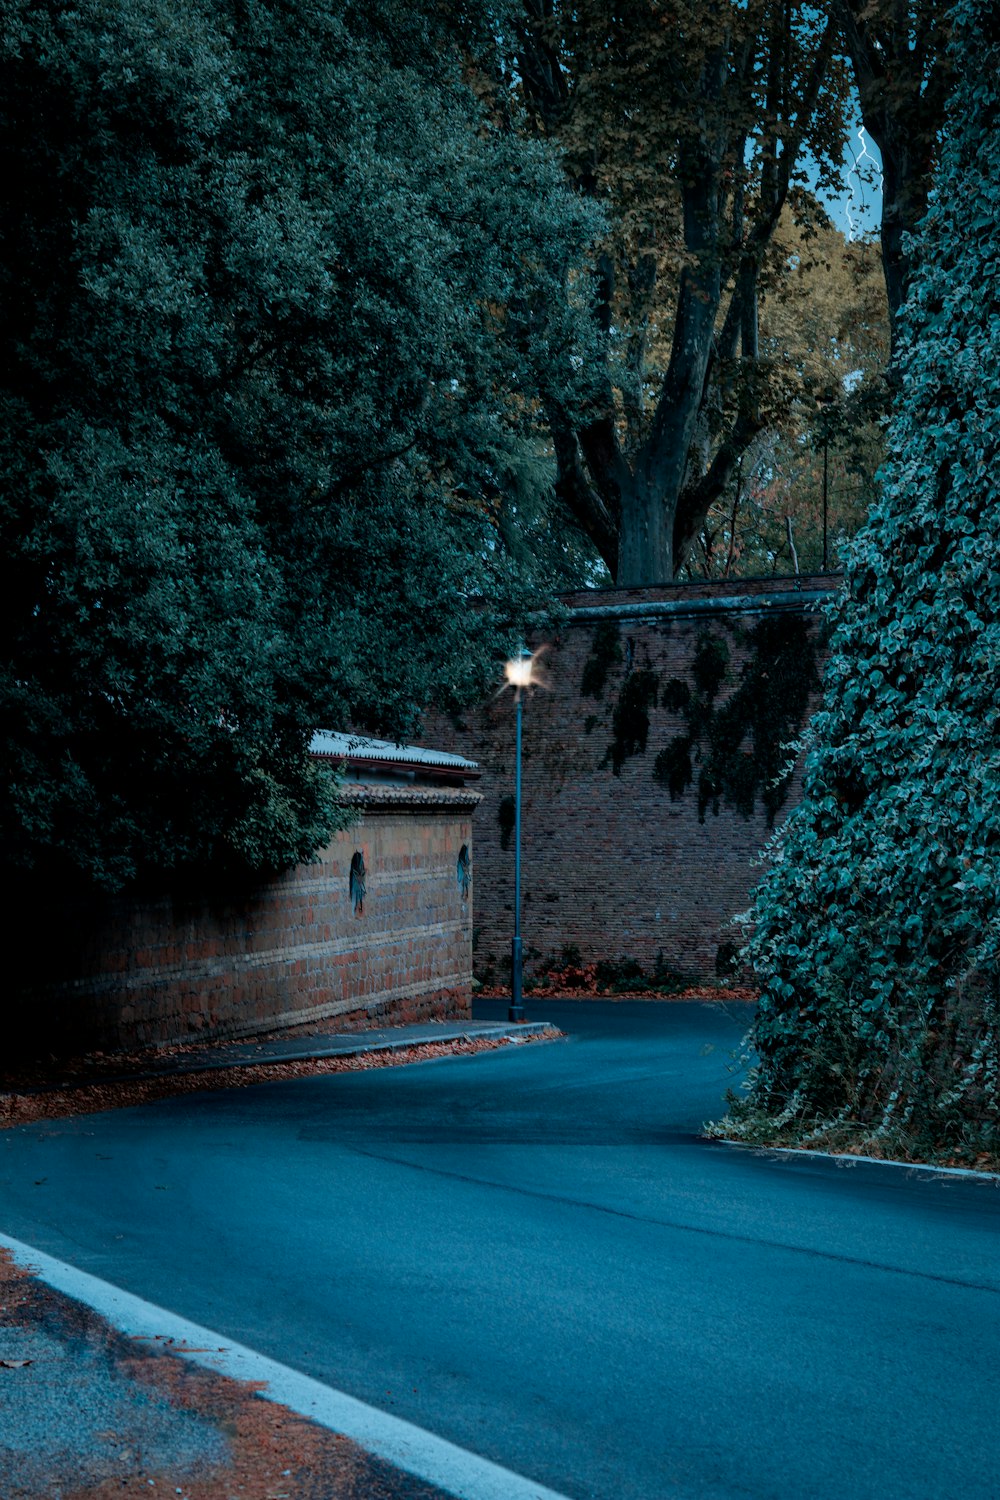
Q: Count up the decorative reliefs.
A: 2